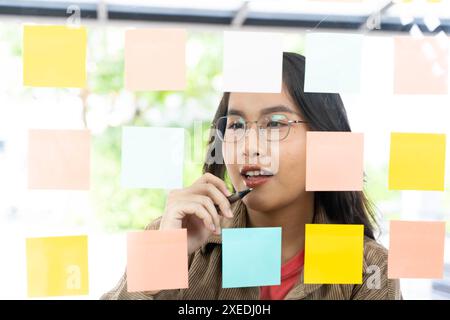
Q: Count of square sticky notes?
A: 14